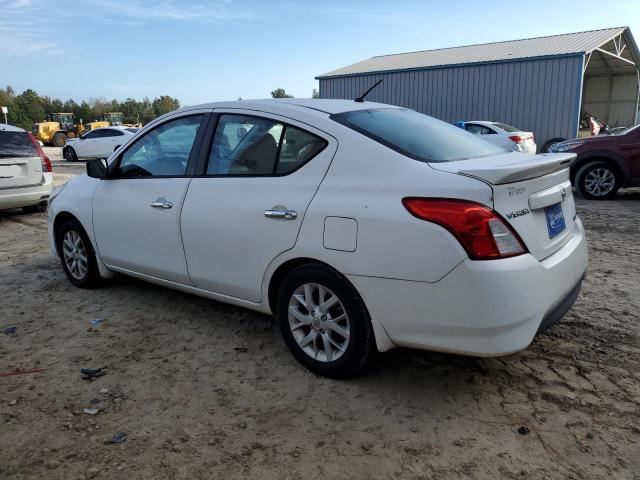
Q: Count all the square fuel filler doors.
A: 1